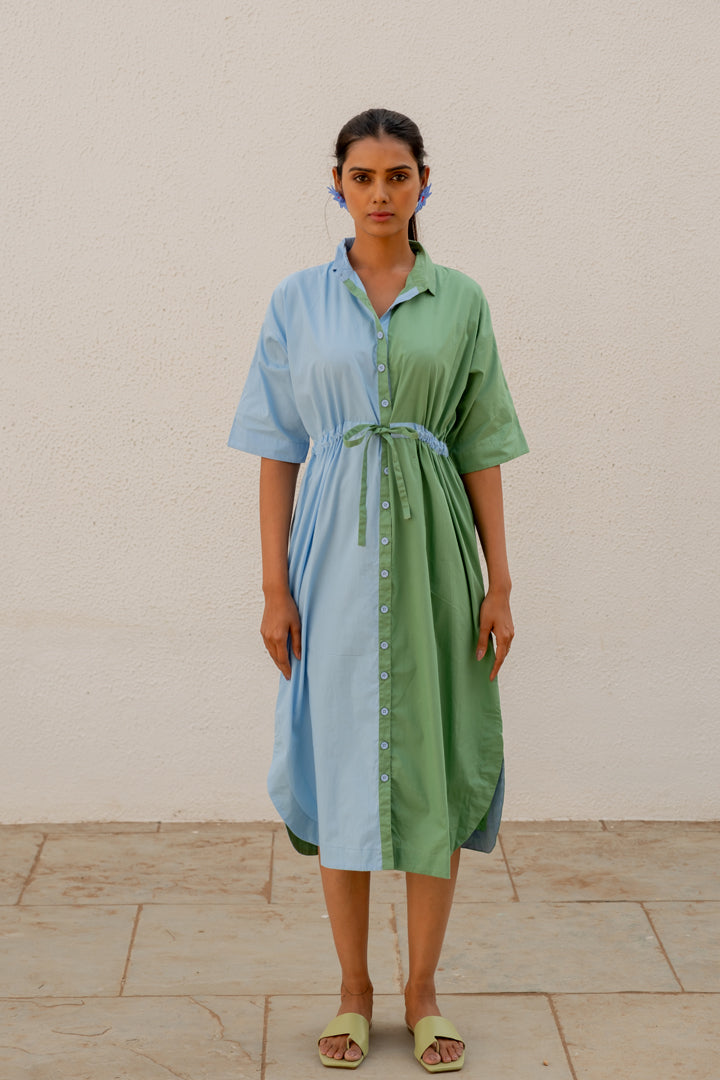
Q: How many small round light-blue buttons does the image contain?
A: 13